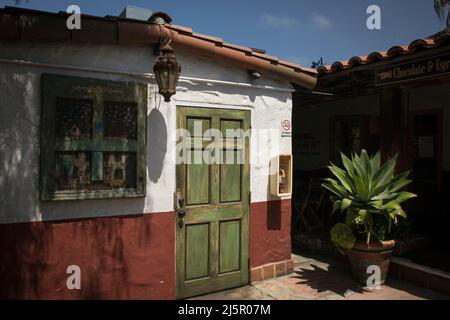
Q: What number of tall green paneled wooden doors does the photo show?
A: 1